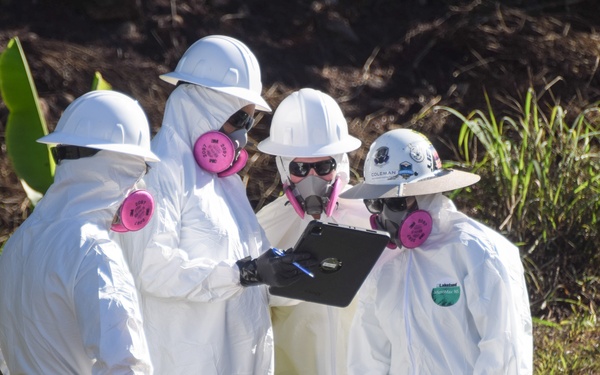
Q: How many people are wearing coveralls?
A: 4